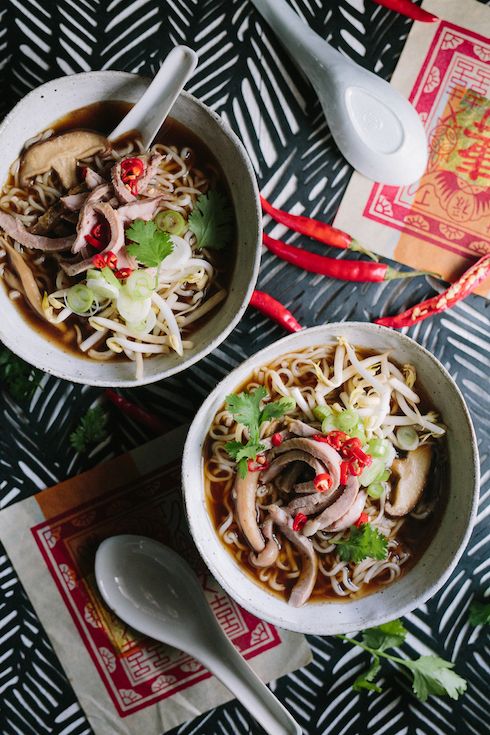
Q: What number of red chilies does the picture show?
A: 6